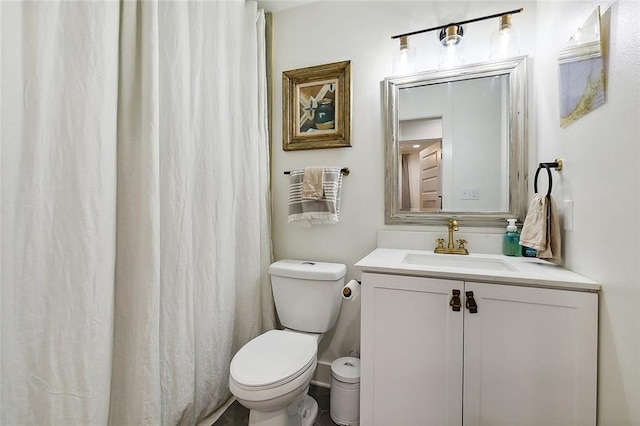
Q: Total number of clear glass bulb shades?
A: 3